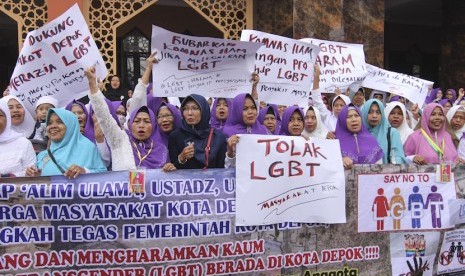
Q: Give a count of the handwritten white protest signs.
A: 6